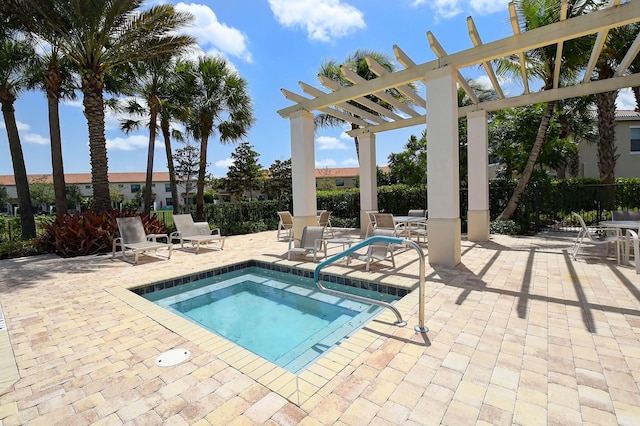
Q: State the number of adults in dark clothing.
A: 0